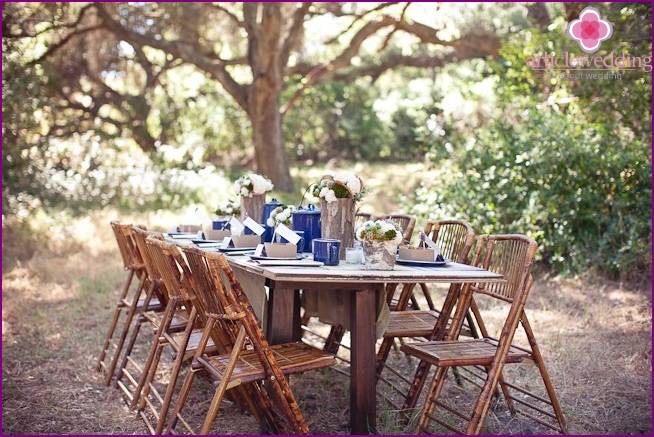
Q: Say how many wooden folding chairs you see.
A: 8